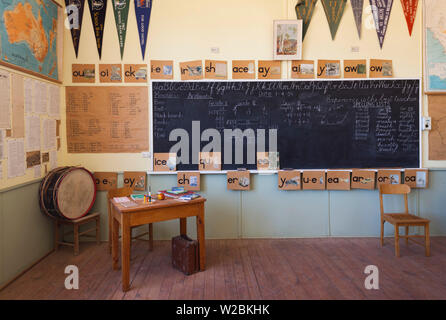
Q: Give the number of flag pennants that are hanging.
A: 9